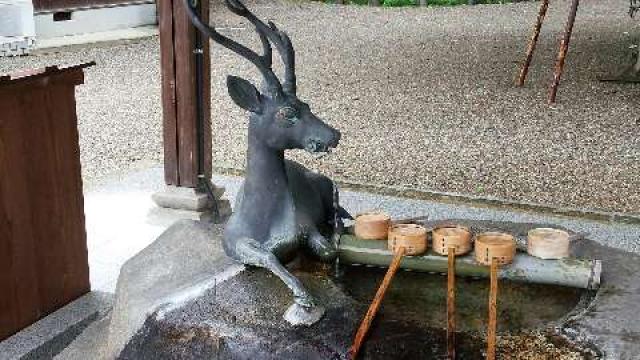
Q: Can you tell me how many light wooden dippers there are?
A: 5